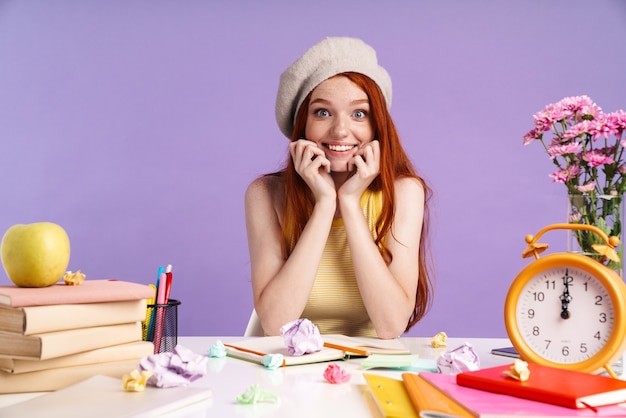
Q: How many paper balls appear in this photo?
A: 11